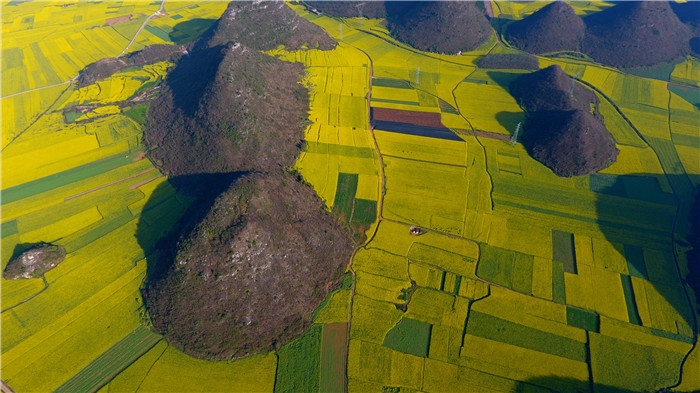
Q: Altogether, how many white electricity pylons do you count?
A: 5